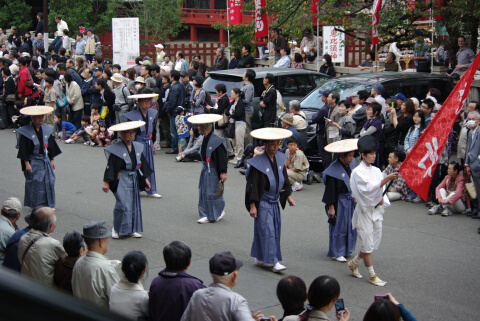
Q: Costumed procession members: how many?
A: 7